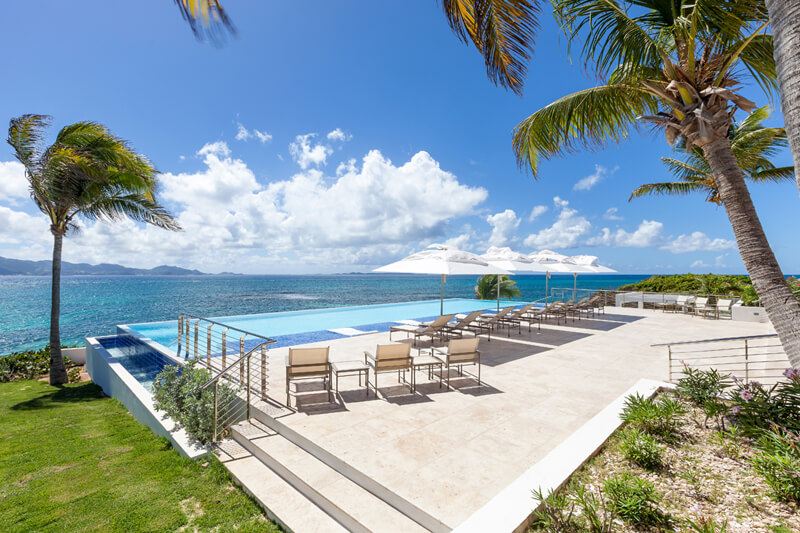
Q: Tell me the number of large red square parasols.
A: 0